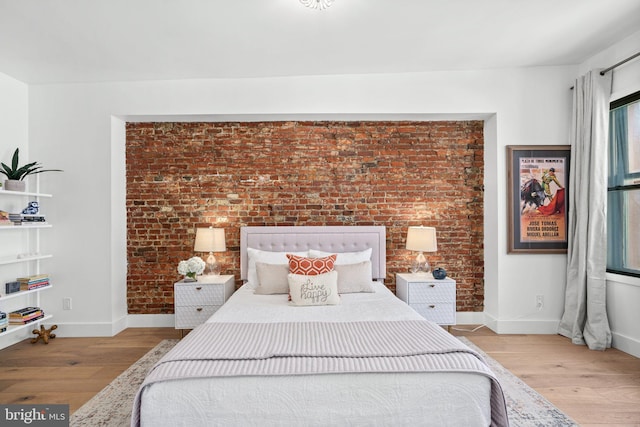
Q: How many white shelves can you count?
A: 5